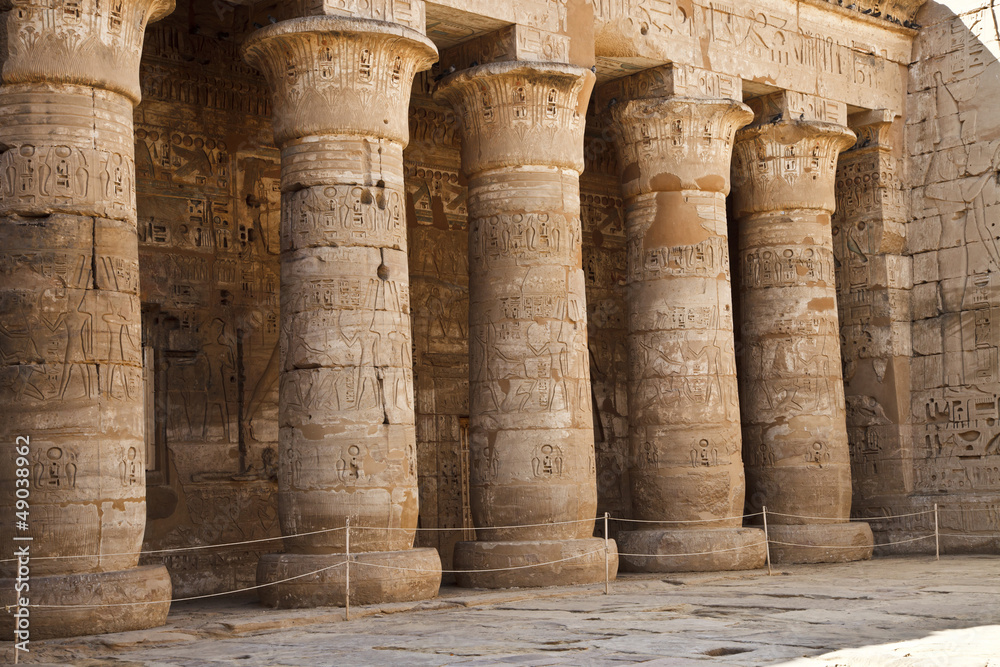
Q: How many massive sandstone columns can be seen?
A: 5